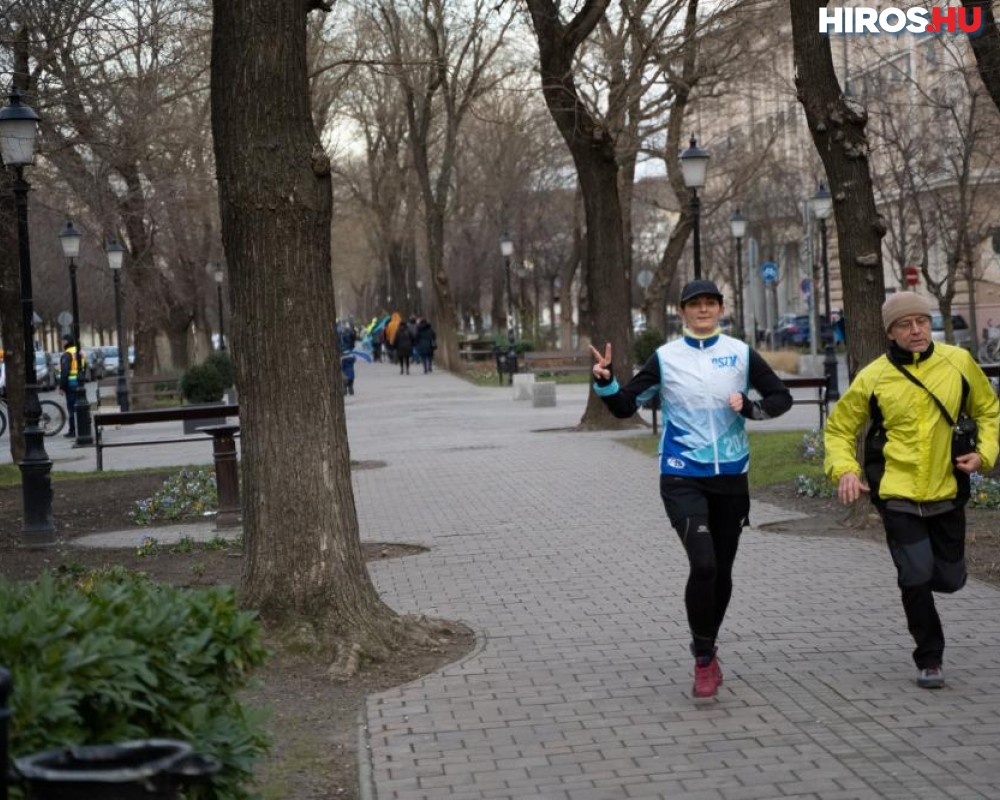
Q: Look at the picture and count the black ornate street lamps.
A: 8